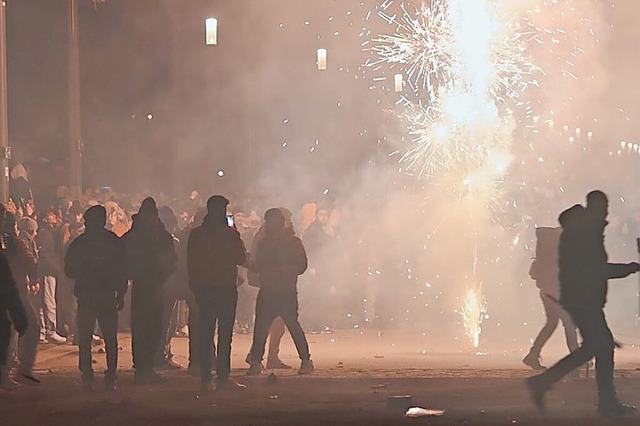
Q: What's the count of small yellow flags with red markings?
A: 0